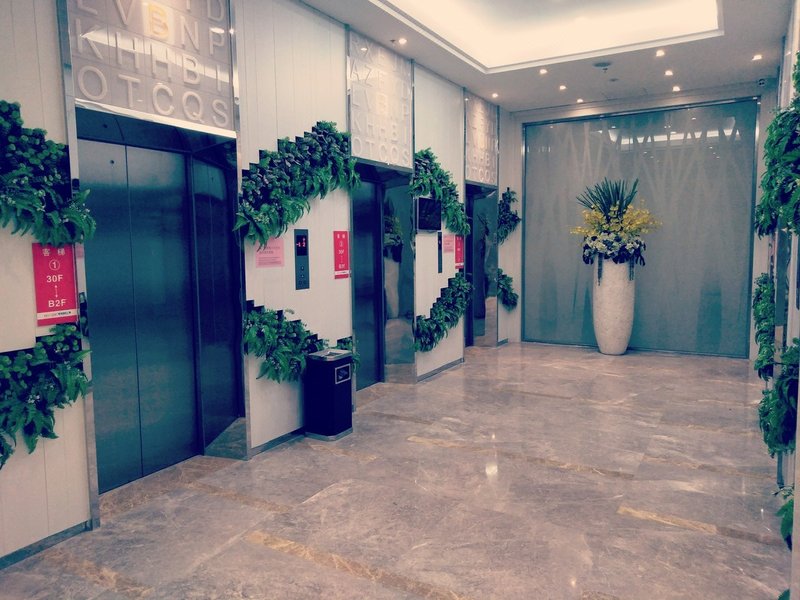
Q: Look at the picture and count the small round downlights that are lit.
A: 9